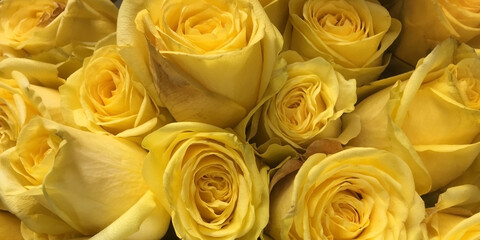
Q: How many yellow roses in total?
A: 12